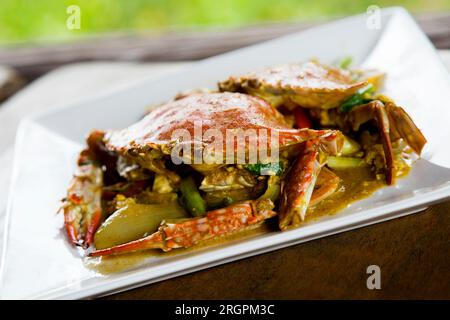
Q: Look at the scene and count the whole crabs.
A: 2